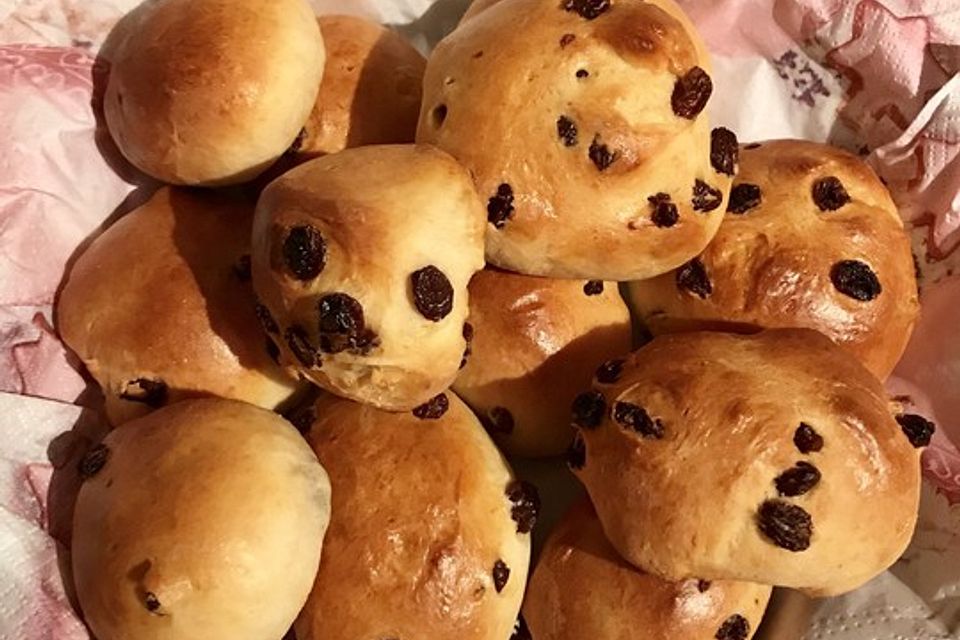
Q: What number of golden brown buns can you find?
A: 11